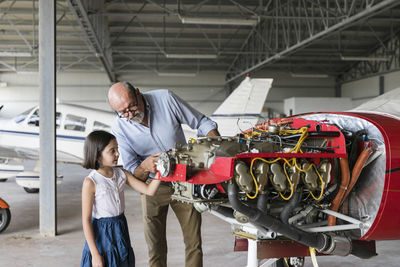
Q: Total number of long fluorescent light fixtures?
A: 7